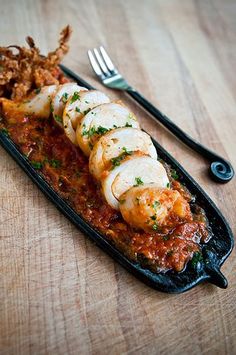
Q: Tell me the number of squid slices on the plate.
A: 7